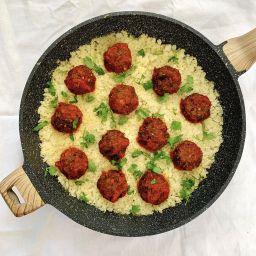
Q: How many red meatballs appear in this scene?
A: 12